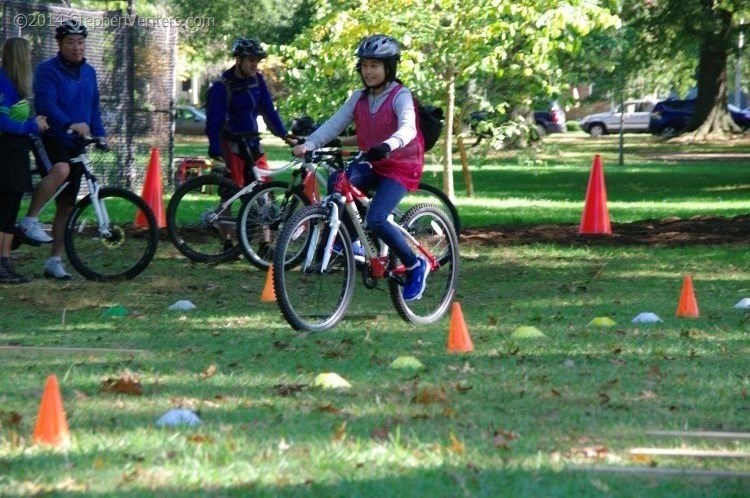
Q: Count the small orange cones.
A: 4